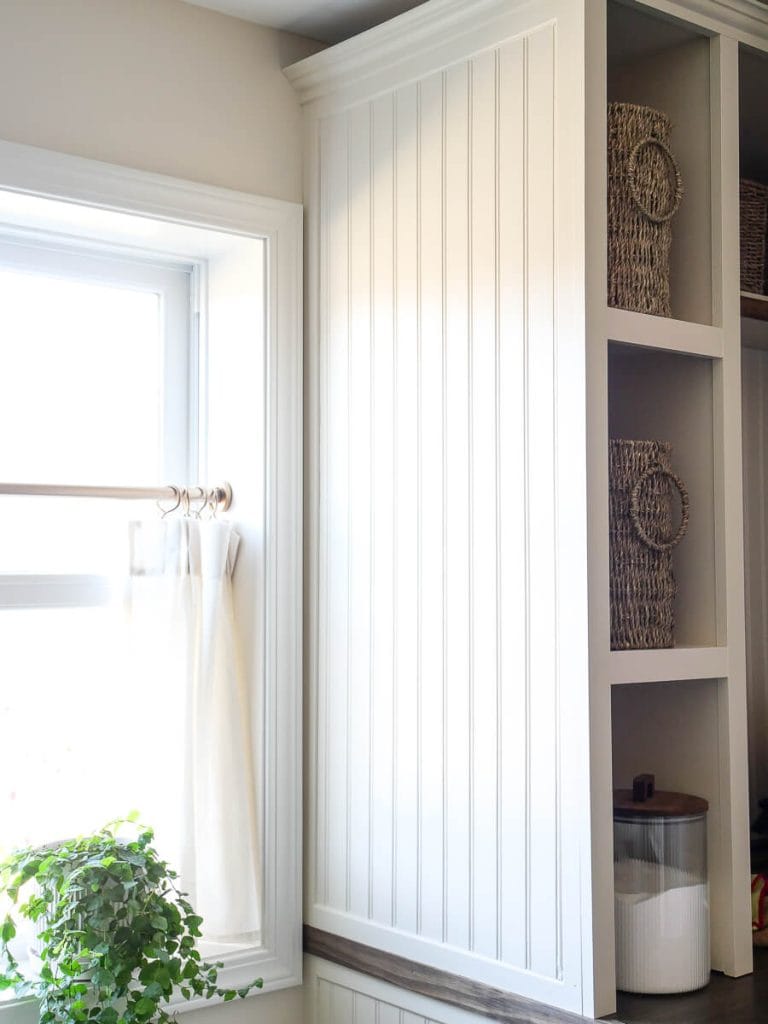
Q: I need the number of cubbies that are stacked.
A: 3